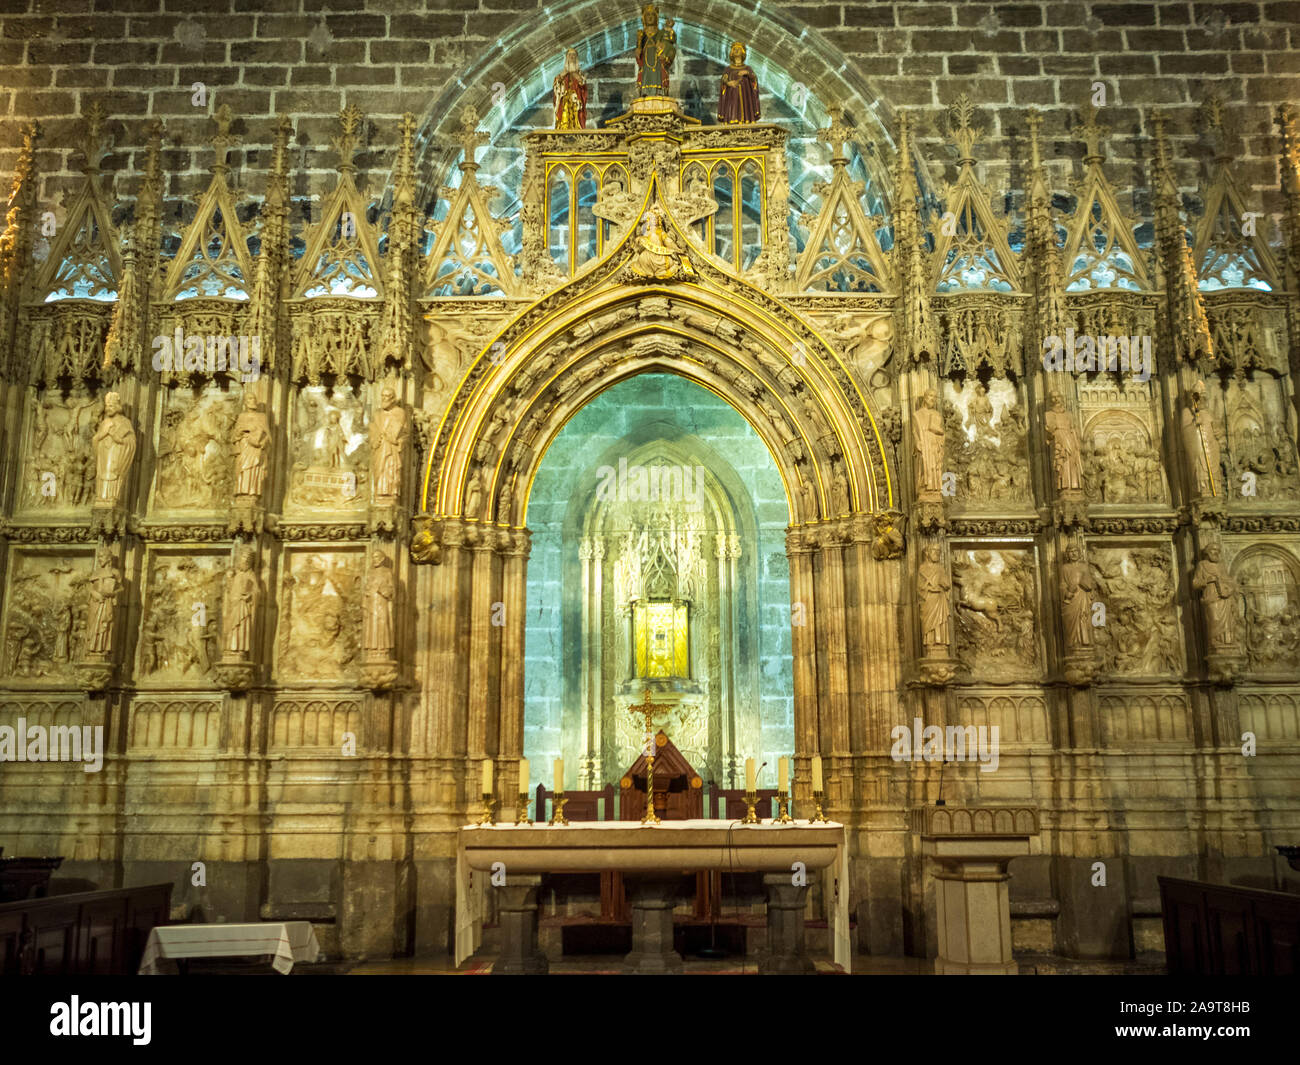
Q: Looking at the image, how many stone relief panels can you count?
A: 12